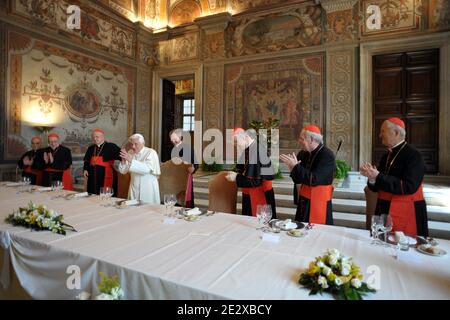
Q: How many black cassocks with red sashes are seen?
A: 6